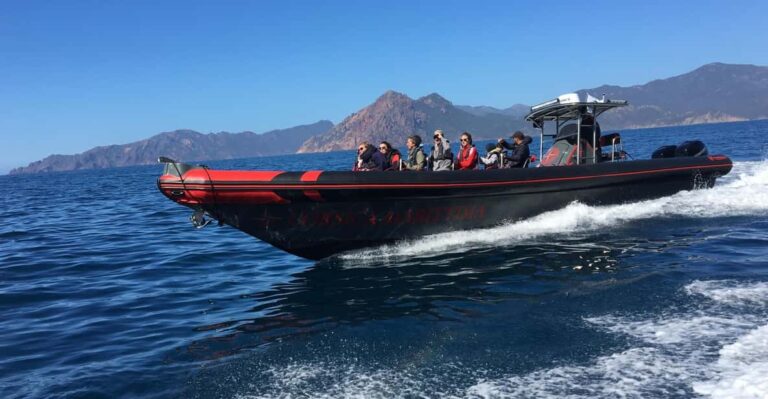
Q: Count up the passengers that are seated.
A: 7